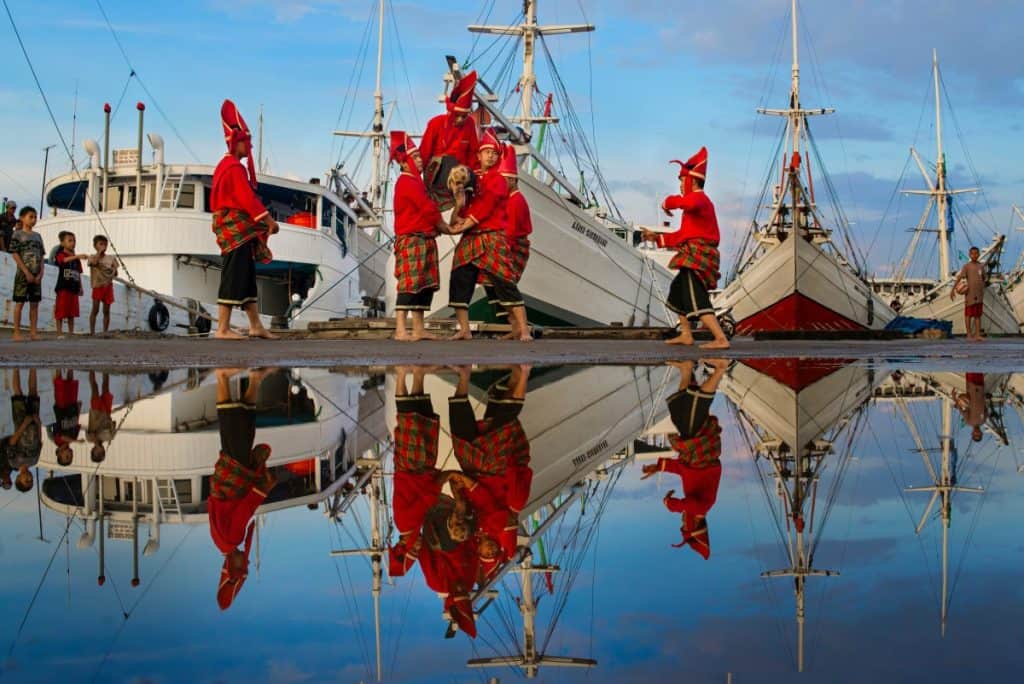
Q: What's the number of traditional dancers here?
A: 6